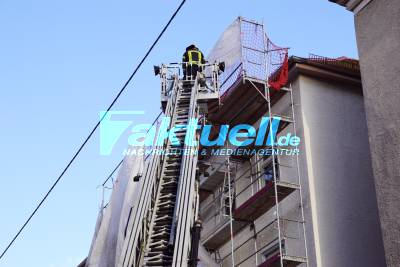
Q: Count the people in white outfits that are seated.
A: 0